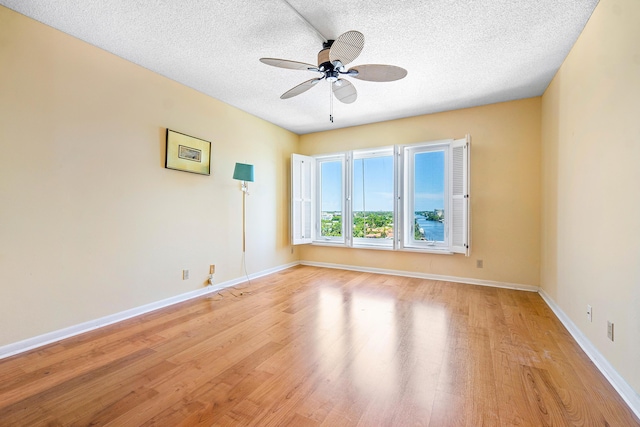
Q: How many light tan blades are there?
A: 5